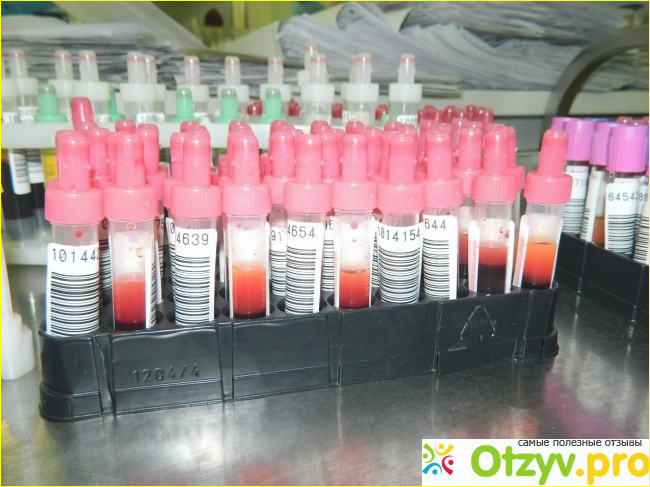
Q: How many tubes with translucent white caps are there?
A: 14